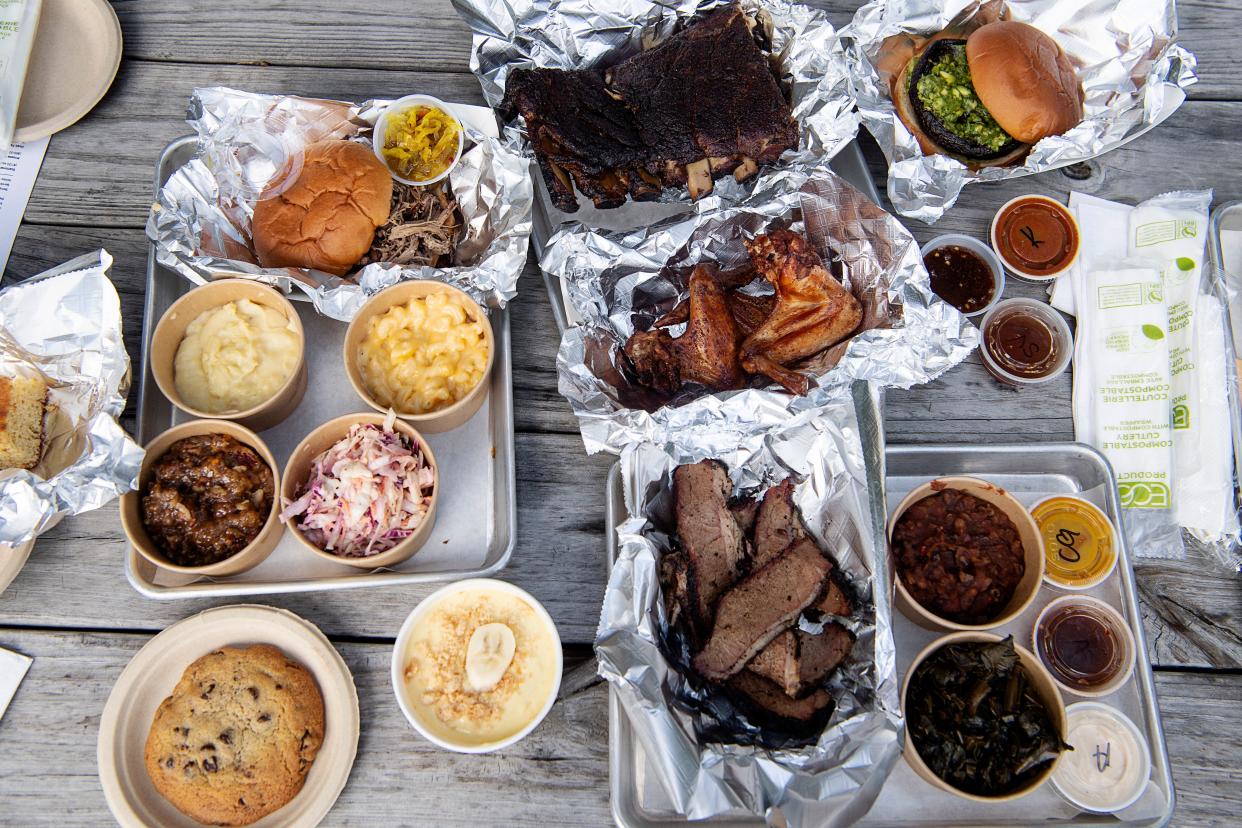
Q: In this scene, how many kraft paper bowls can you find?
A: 6